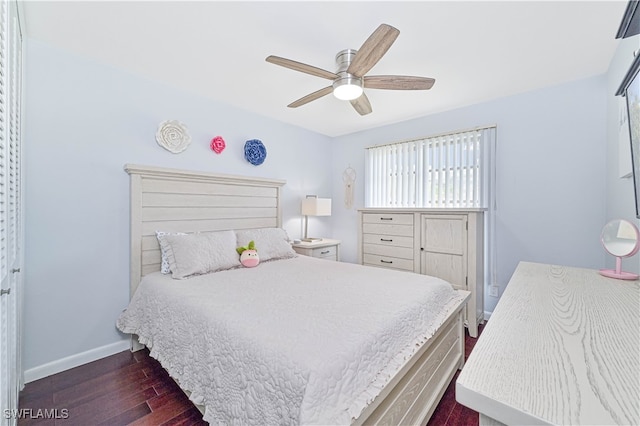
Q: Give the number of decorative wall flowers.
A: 3